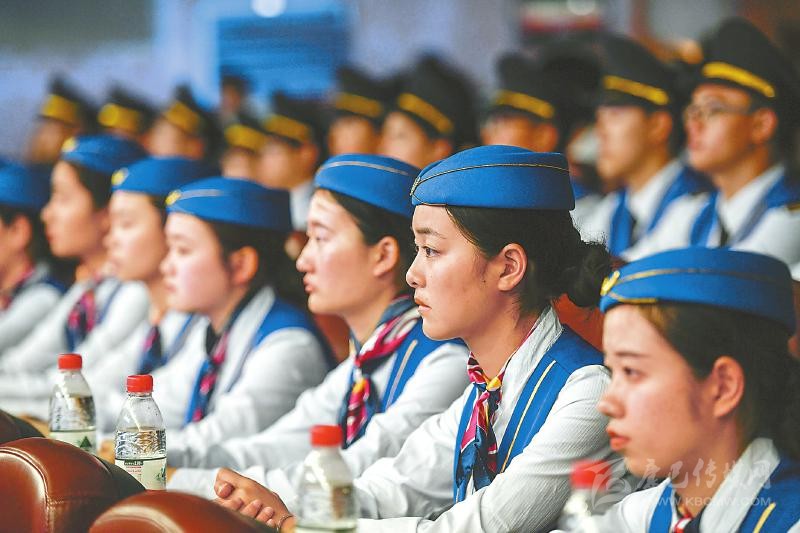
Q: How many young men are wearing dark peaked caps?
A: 10